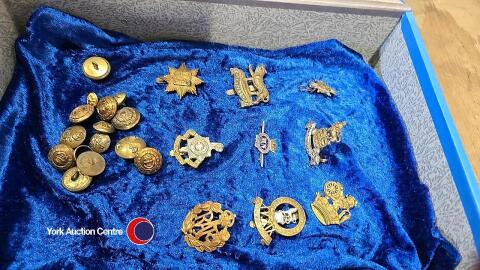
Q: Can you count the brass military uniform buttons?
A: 14